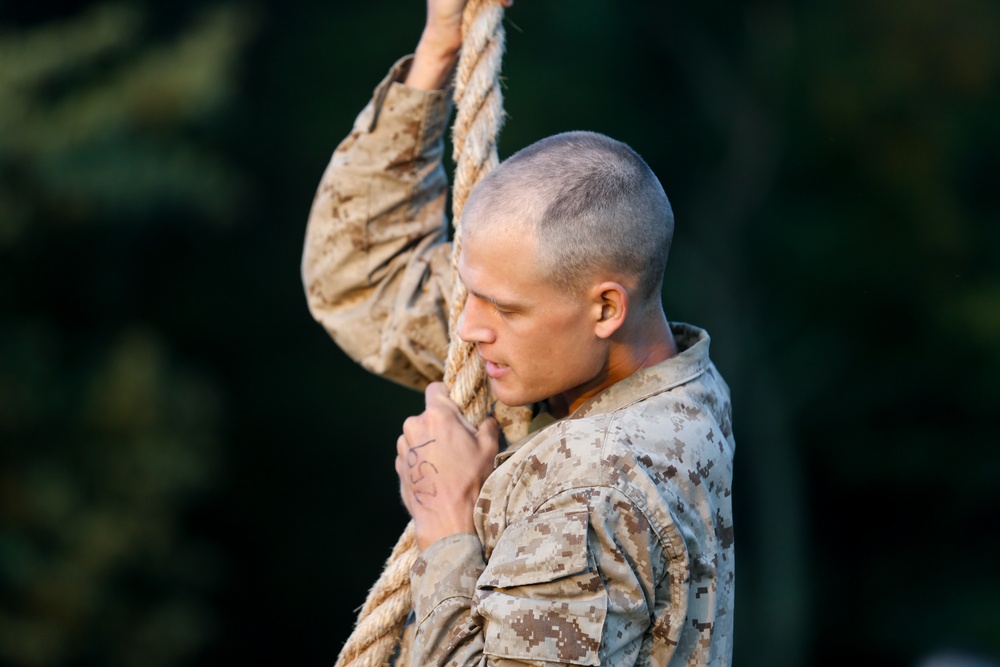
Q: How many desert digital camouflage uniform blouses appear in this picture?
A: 1